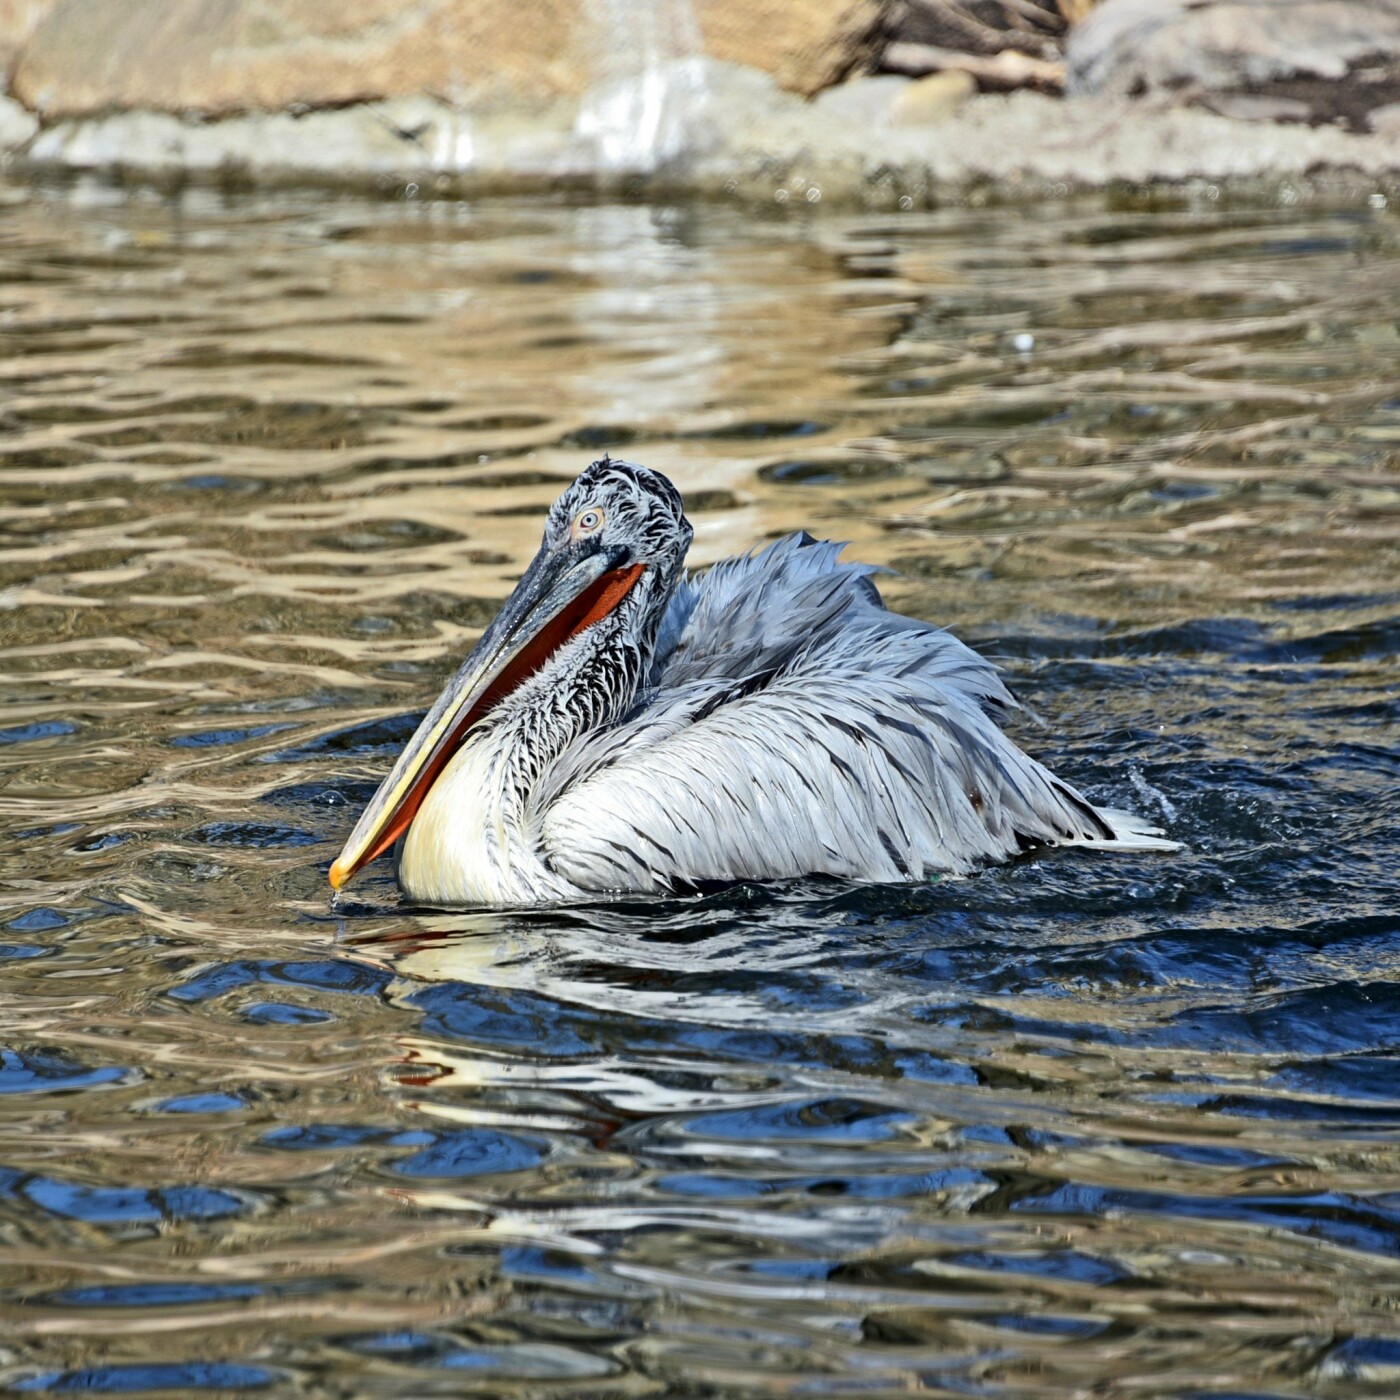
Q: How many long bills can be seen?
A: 1